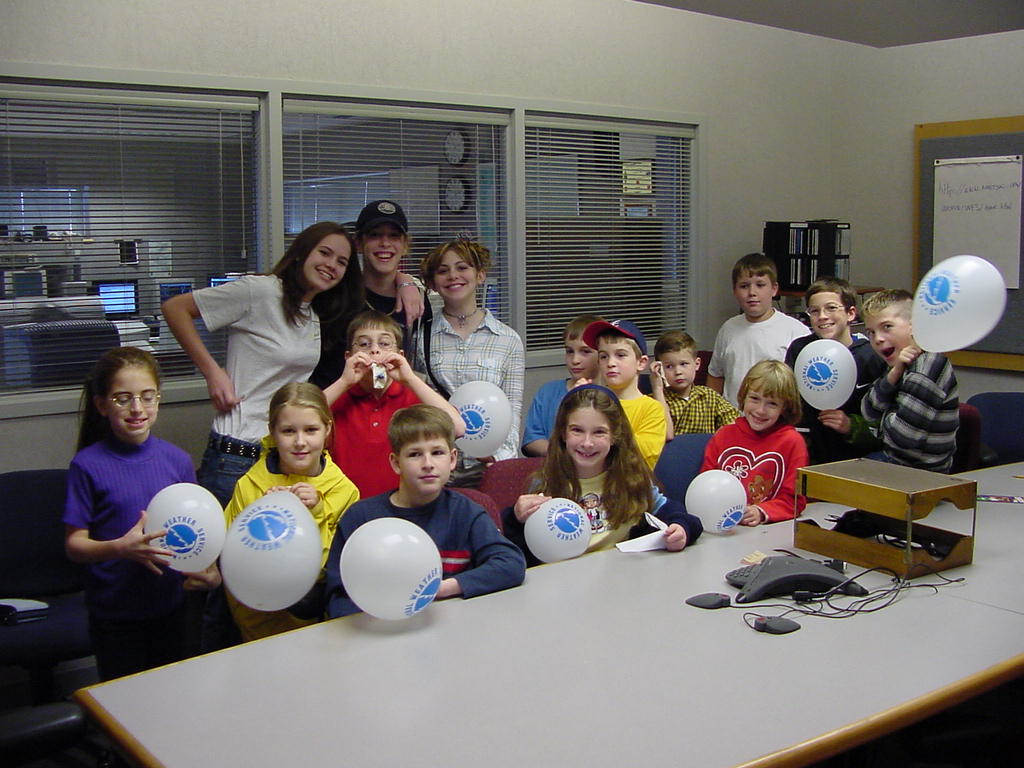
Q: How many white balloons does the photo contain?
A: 8